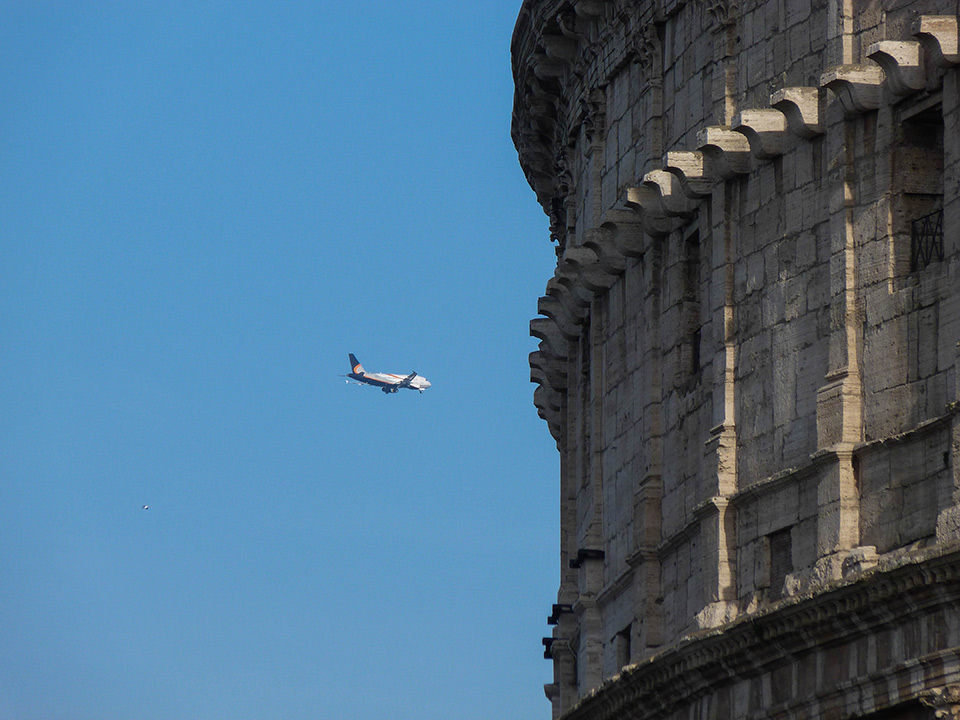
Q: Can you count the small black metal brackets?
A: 3